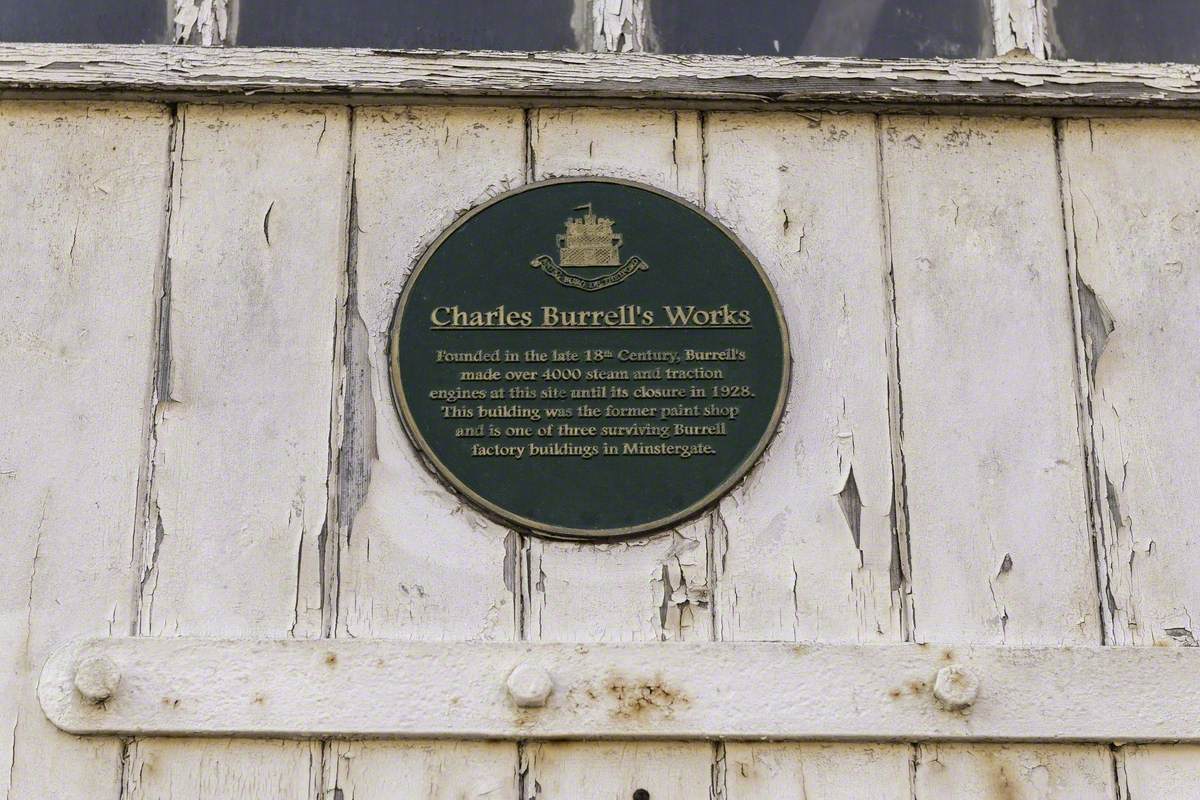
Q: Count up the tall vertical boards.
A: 7